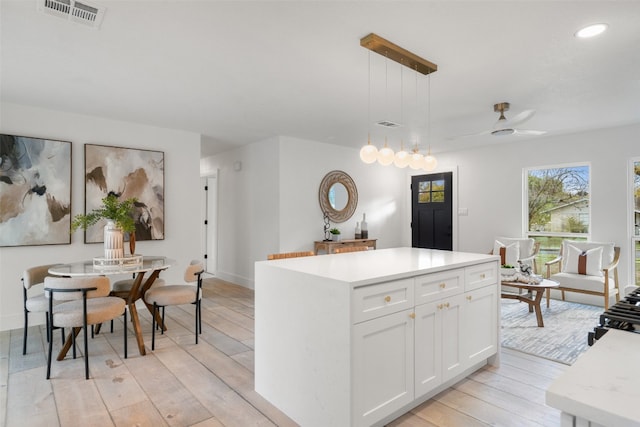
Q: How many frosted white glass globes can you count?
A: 5